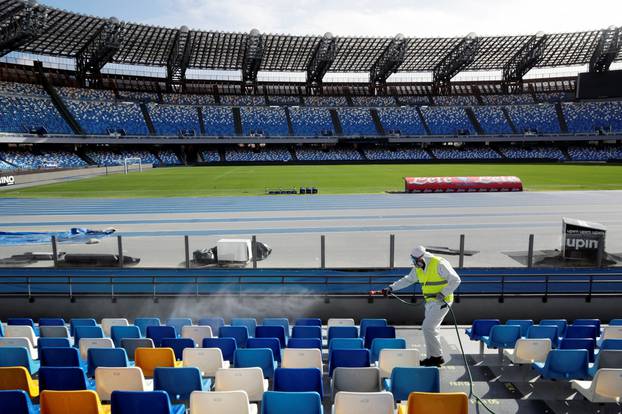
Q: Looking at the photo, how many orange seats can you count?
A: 4